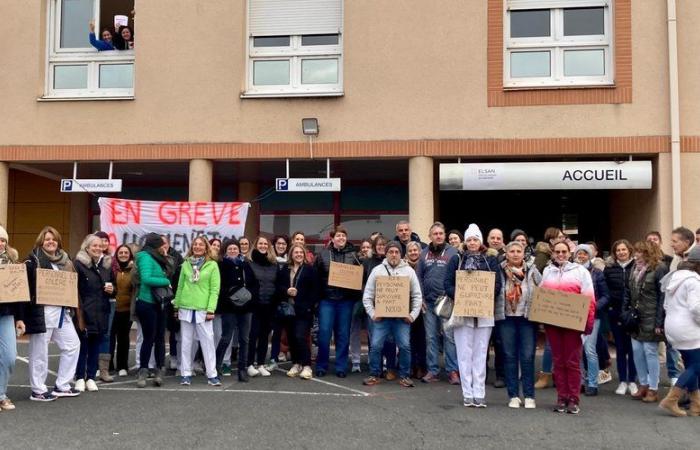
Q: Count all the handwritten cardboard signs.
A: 6